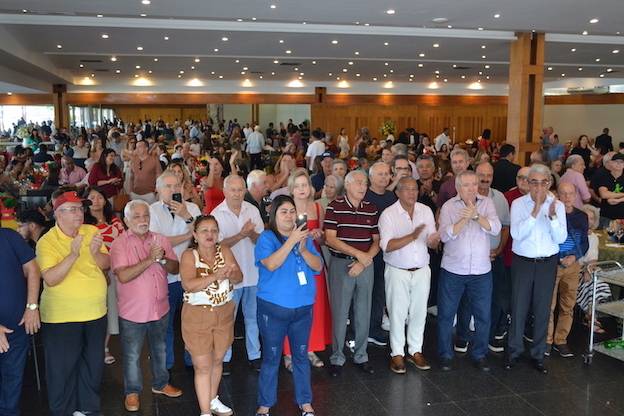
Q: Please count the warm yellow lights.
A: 9